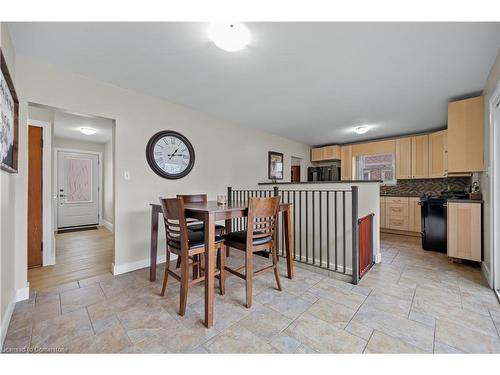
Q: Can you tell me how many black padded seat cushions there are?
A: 3